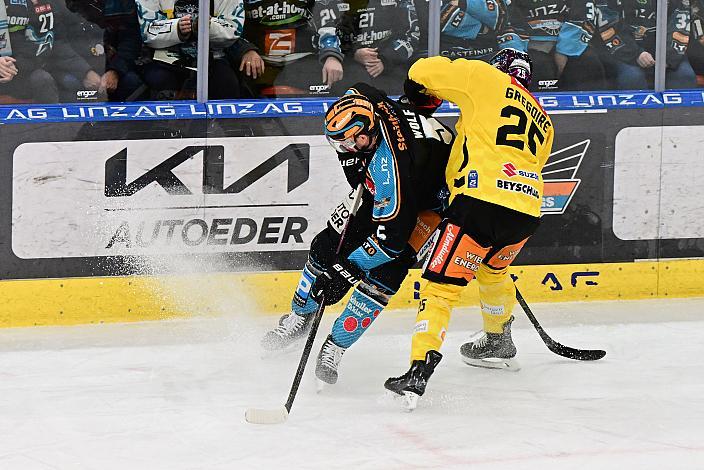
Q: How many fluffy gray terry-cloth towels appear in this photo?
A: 0